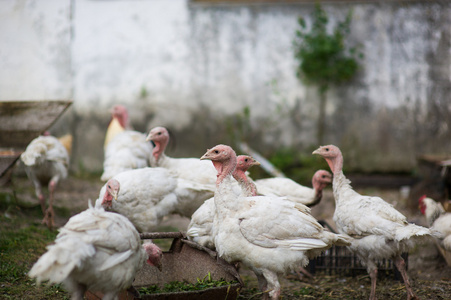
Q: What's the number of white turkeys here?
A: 9